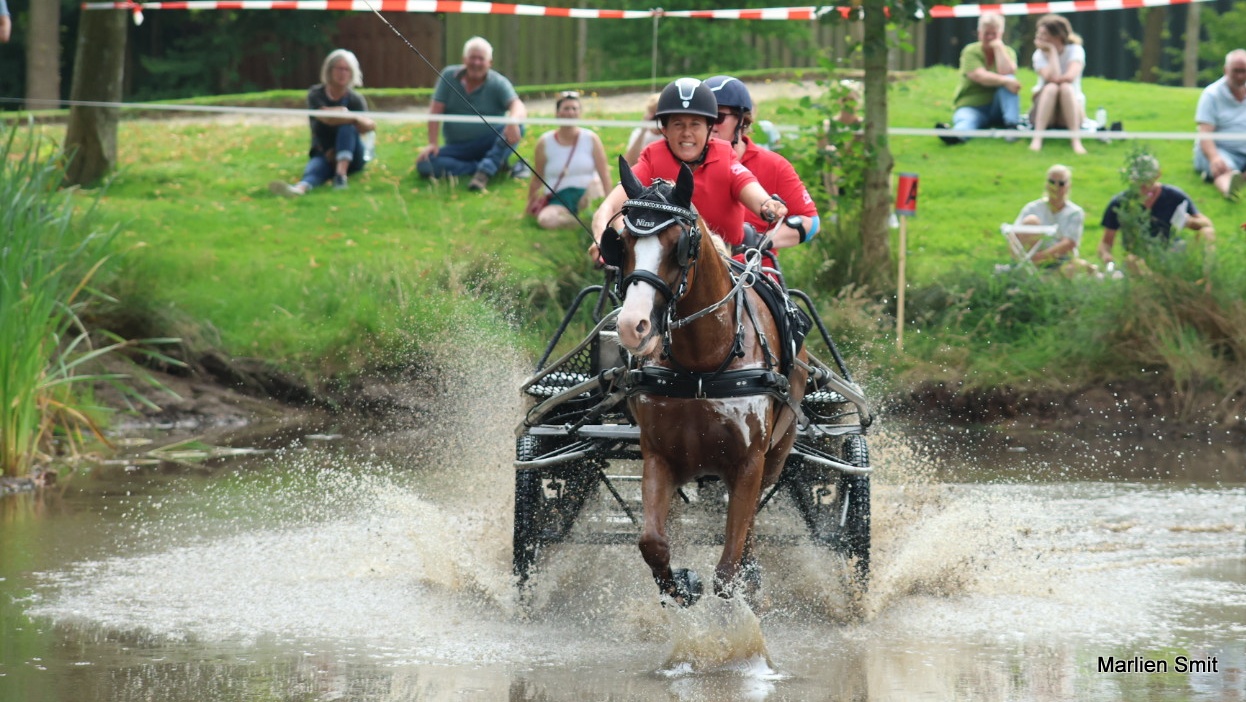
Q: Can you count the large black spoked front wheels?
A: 2